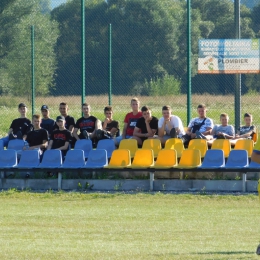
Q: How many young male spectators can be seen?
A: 13